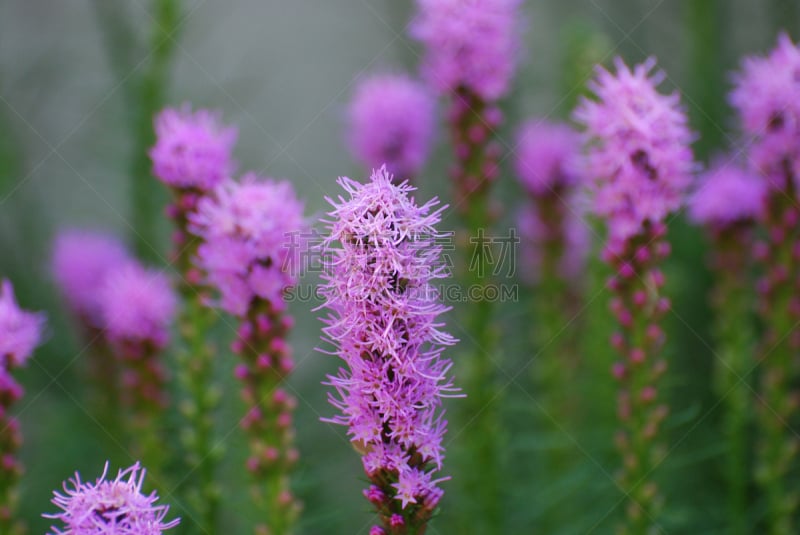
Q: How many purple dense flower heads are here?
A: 13